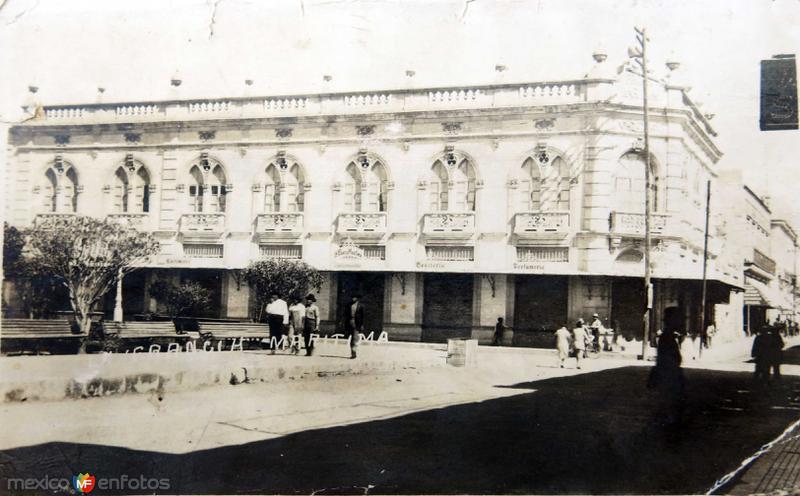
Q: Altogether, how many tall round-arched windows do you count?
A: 8